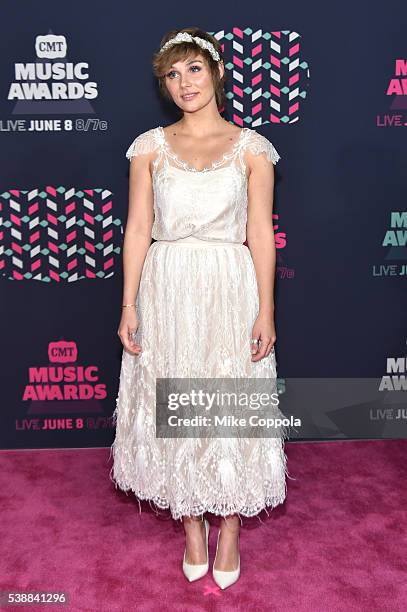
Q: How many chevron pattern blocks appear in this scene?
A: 2